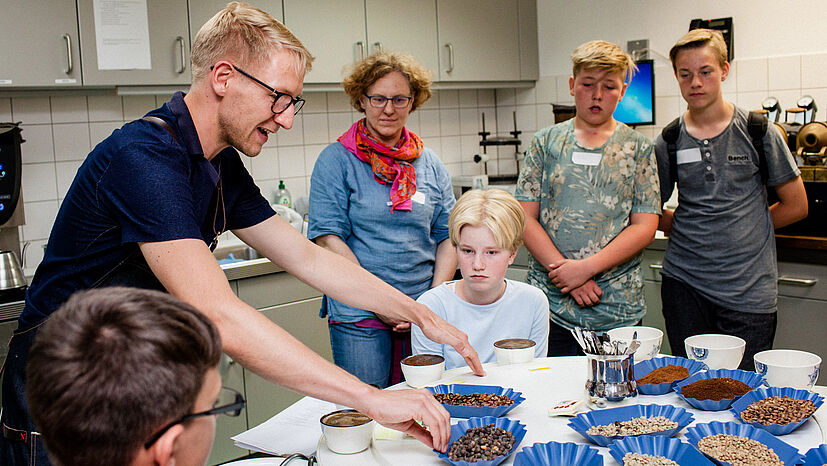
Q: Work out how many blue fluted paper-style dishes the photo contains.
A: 10